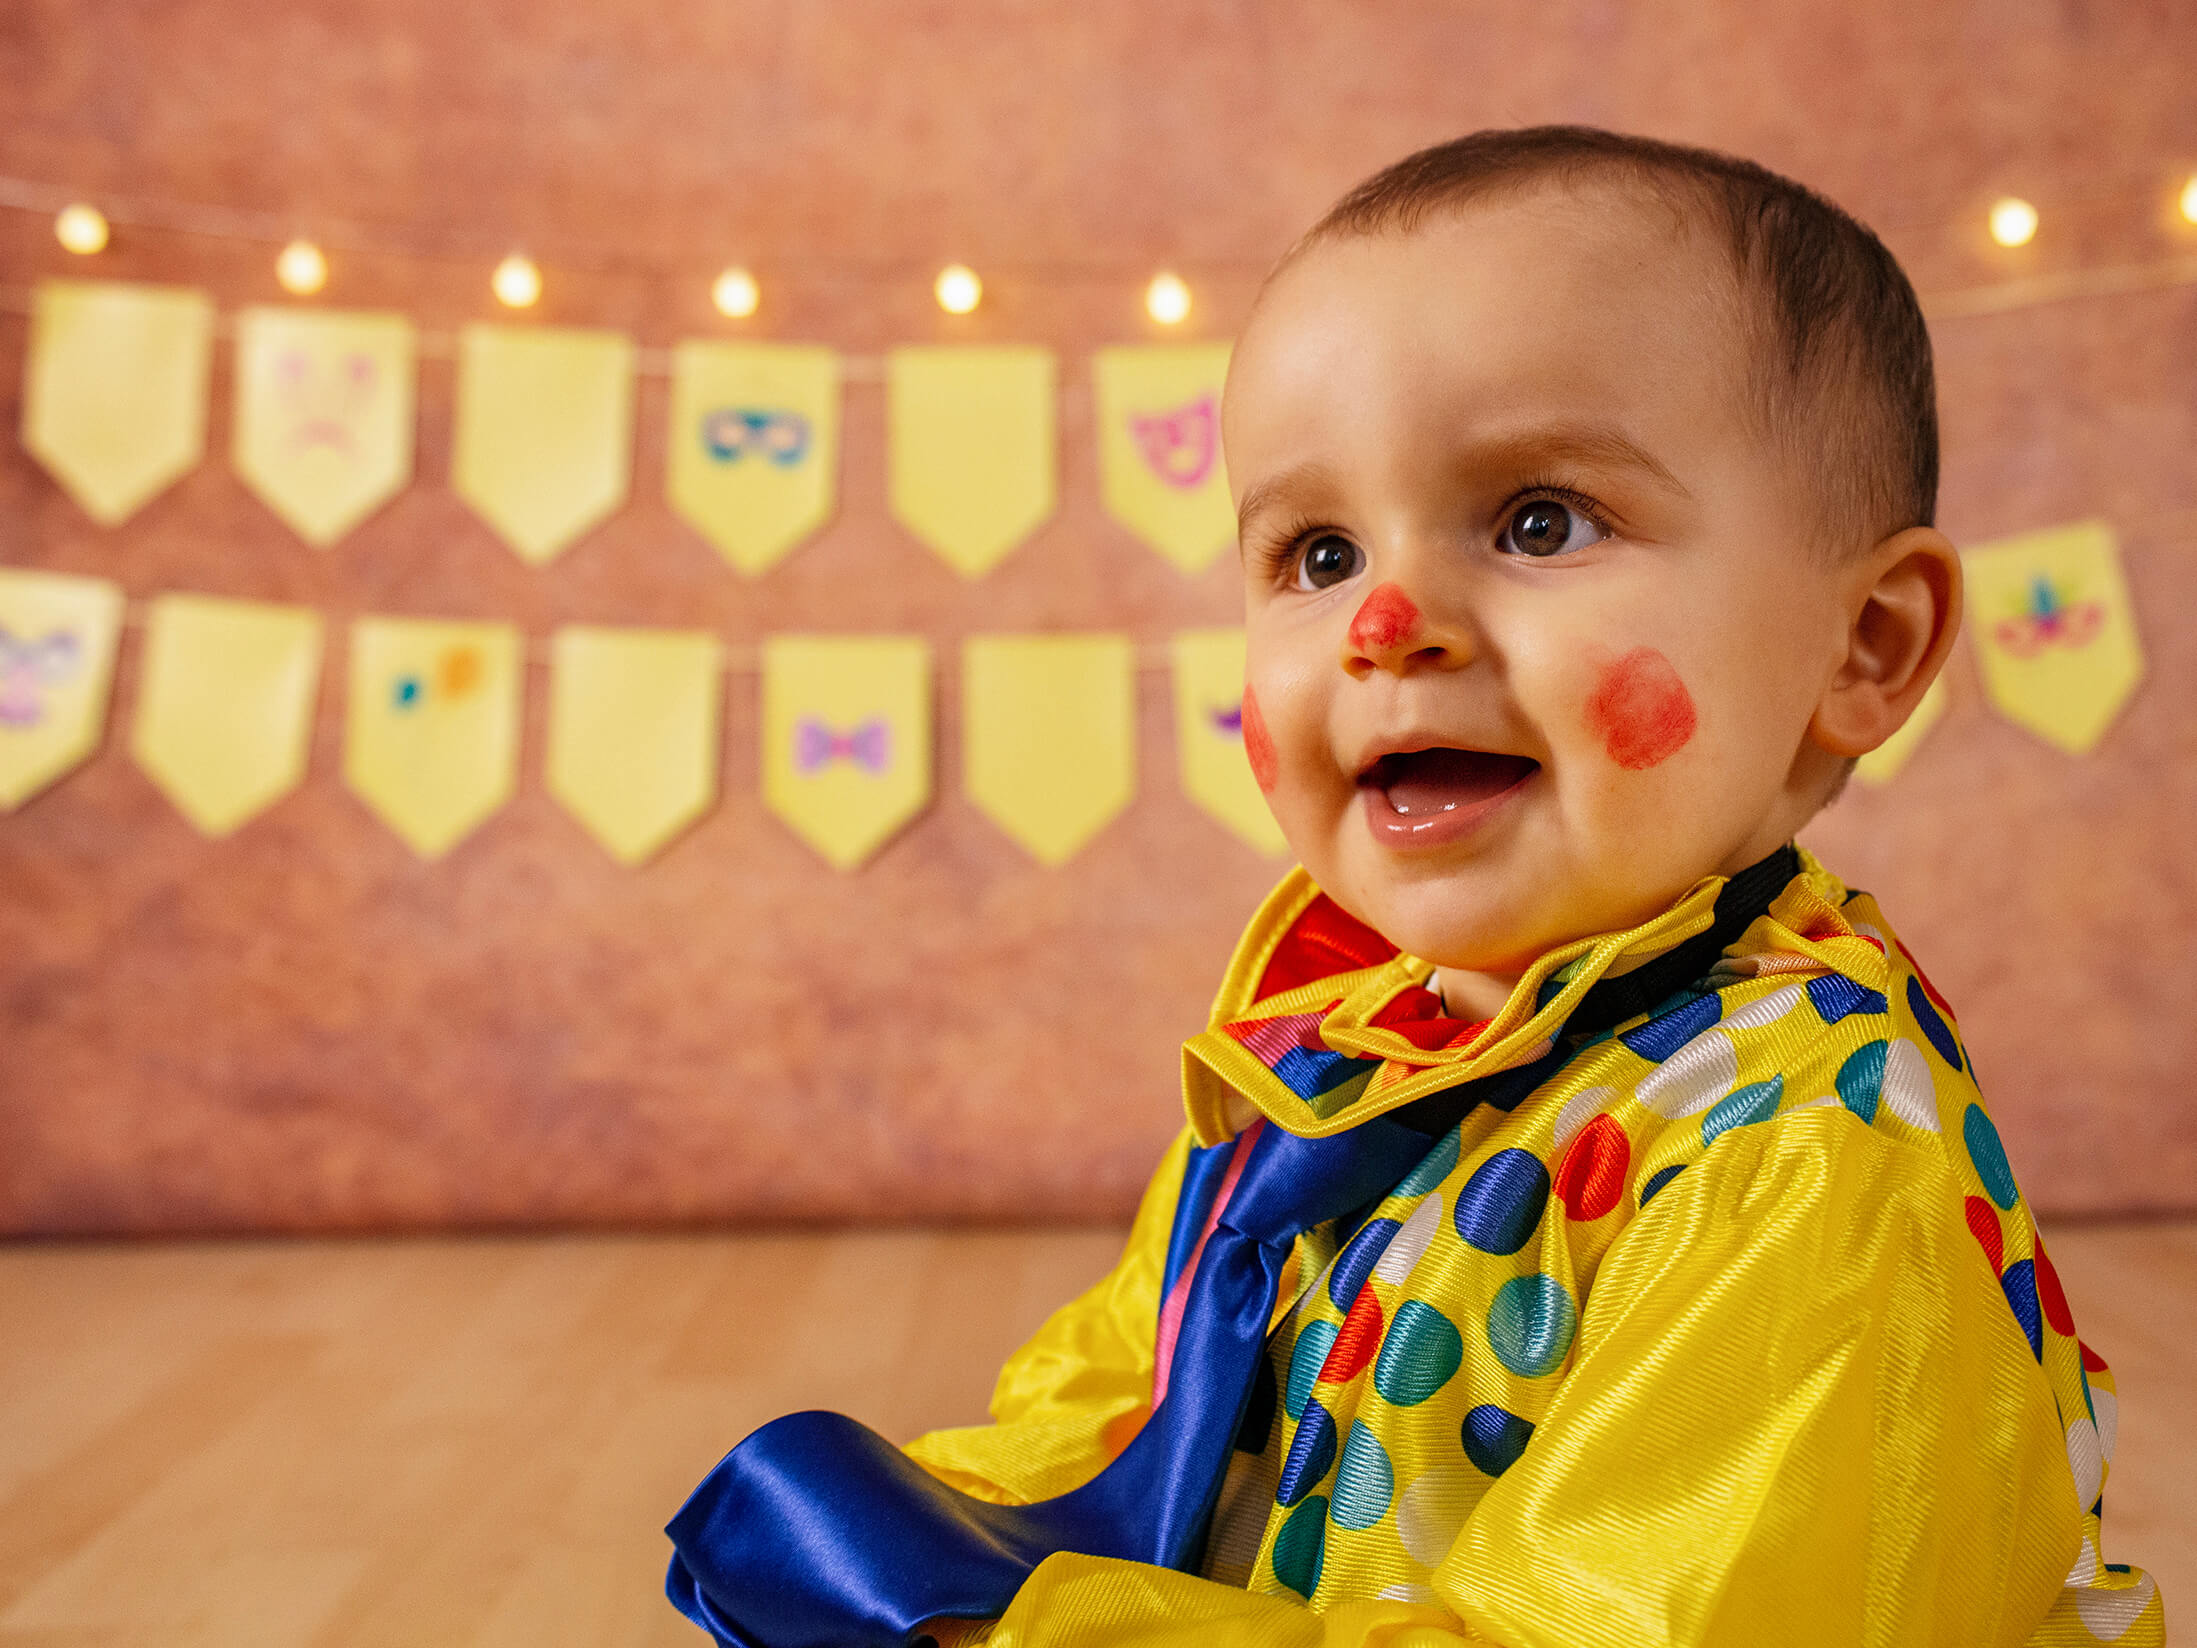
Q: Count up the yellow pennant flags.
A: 15